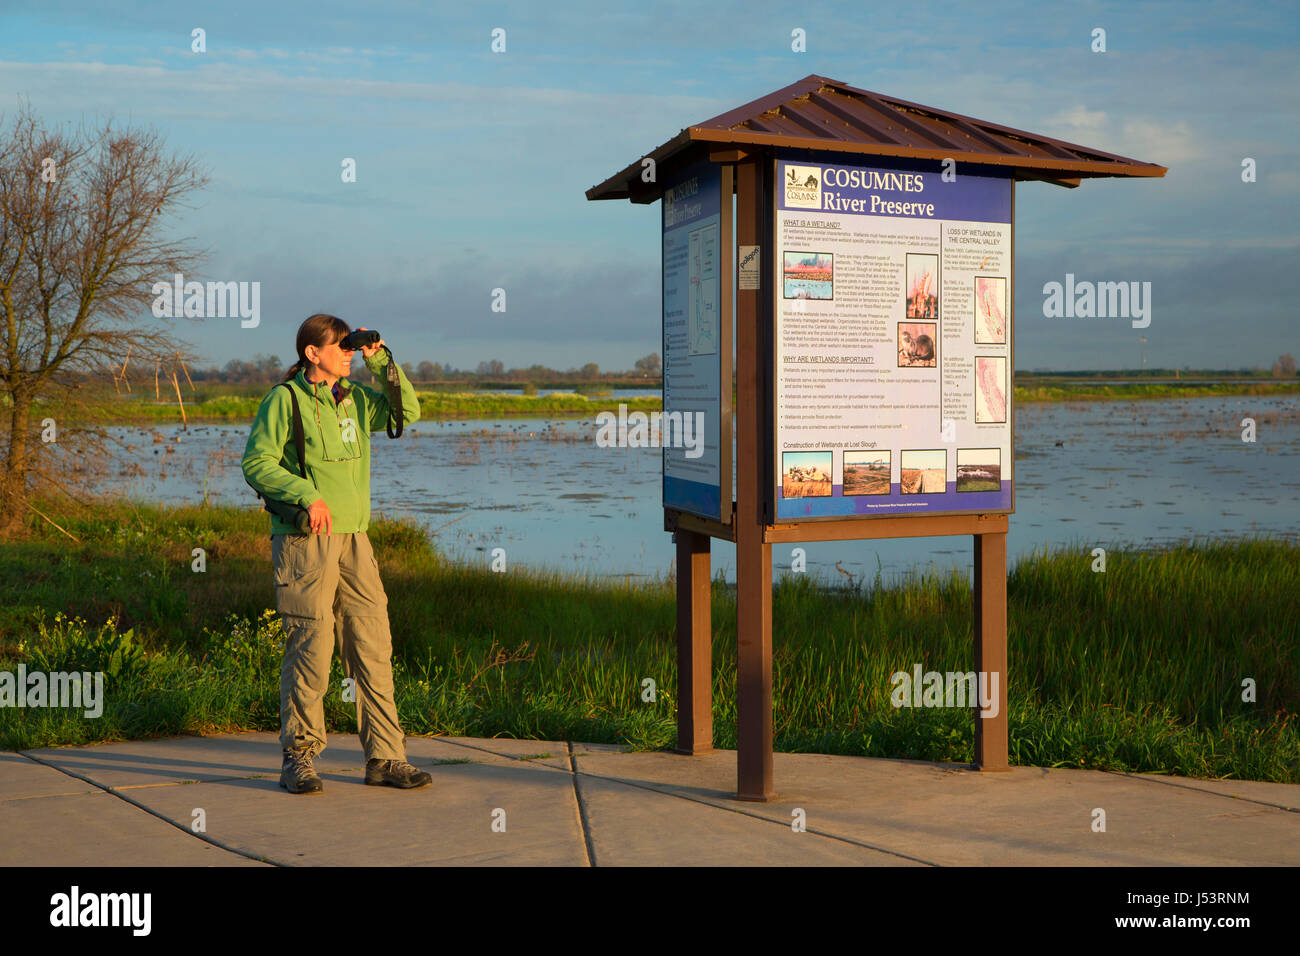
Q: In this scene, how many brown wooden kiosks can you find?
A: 1